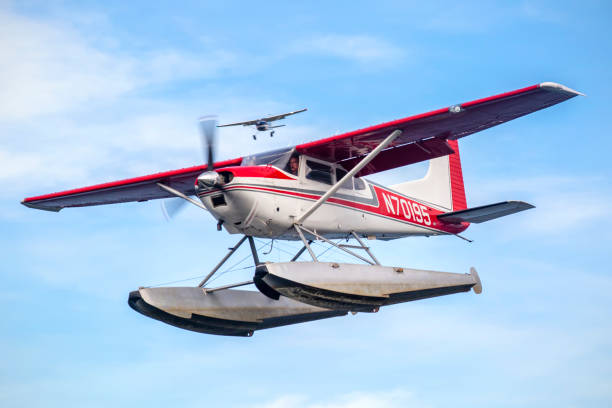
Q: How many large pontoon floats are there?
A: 2